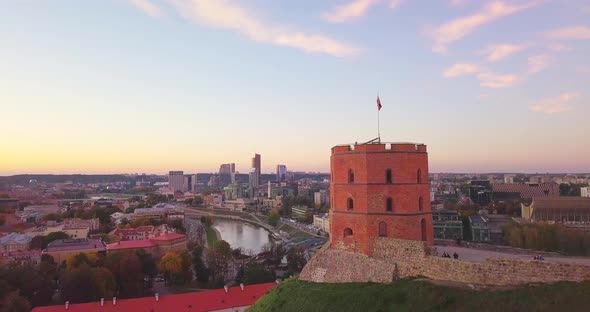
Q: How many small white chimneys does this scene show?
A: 7